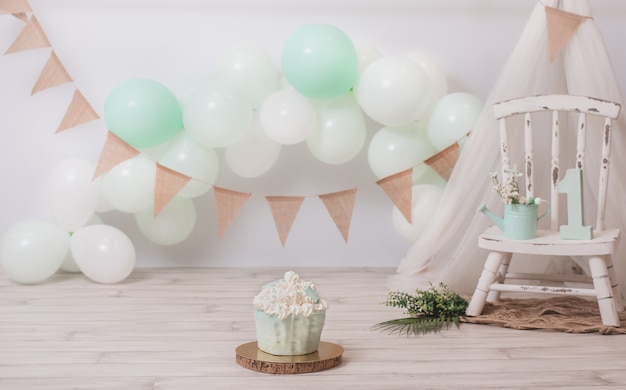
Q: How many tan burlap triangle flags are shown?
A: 12